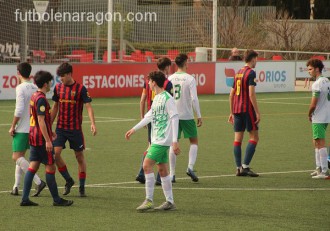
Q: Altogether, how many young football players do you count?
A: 8